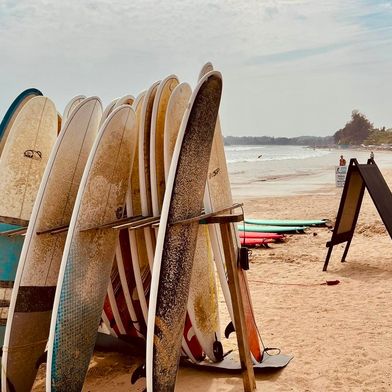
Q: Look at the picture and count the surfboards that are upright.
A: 14